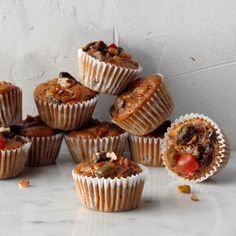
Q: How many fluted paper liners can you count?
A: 10